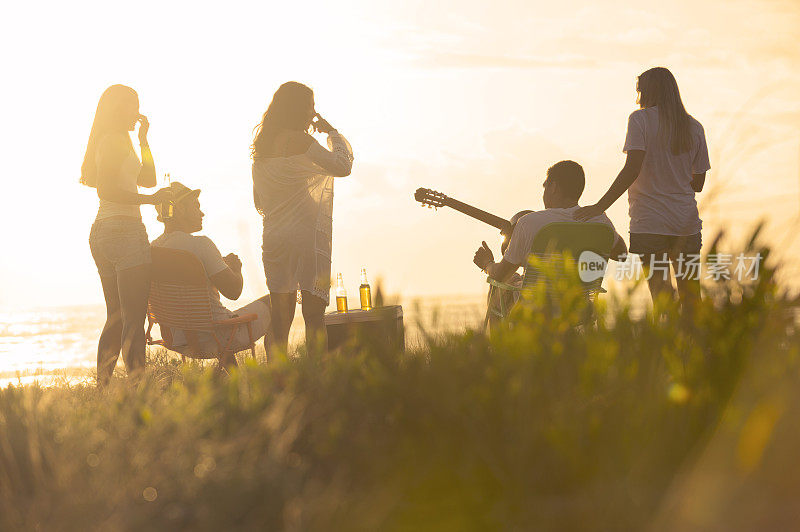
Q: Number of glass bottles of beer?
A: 3